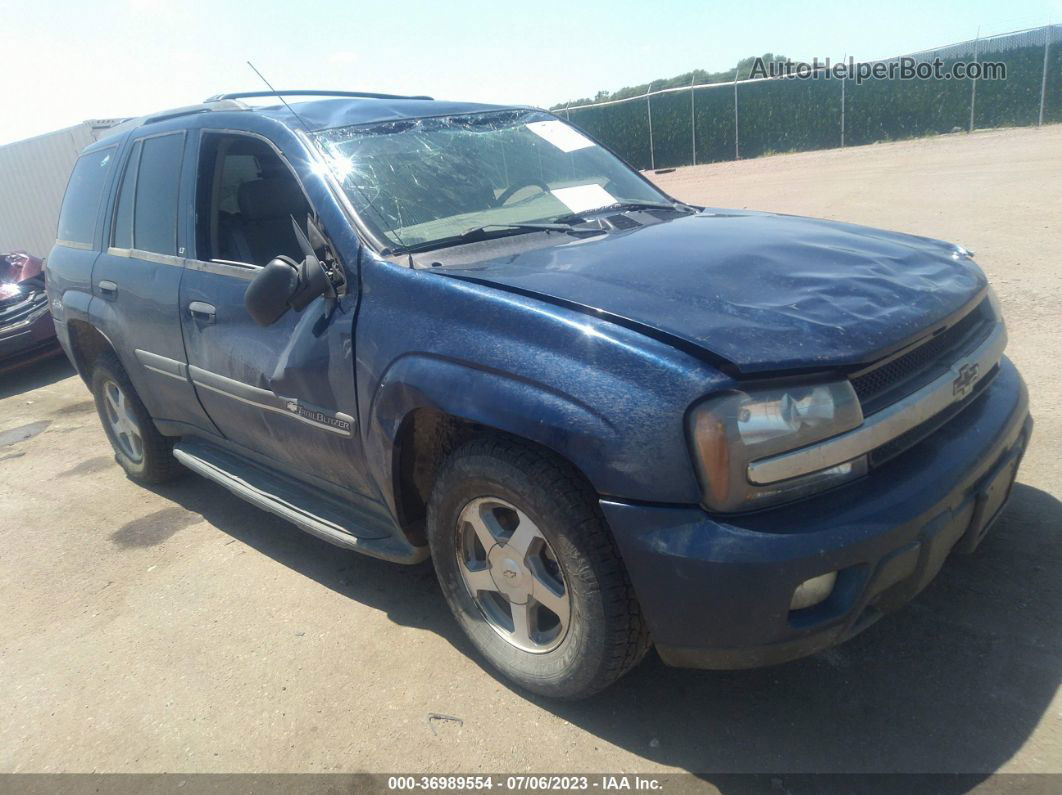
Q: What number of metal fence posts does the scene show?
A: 7